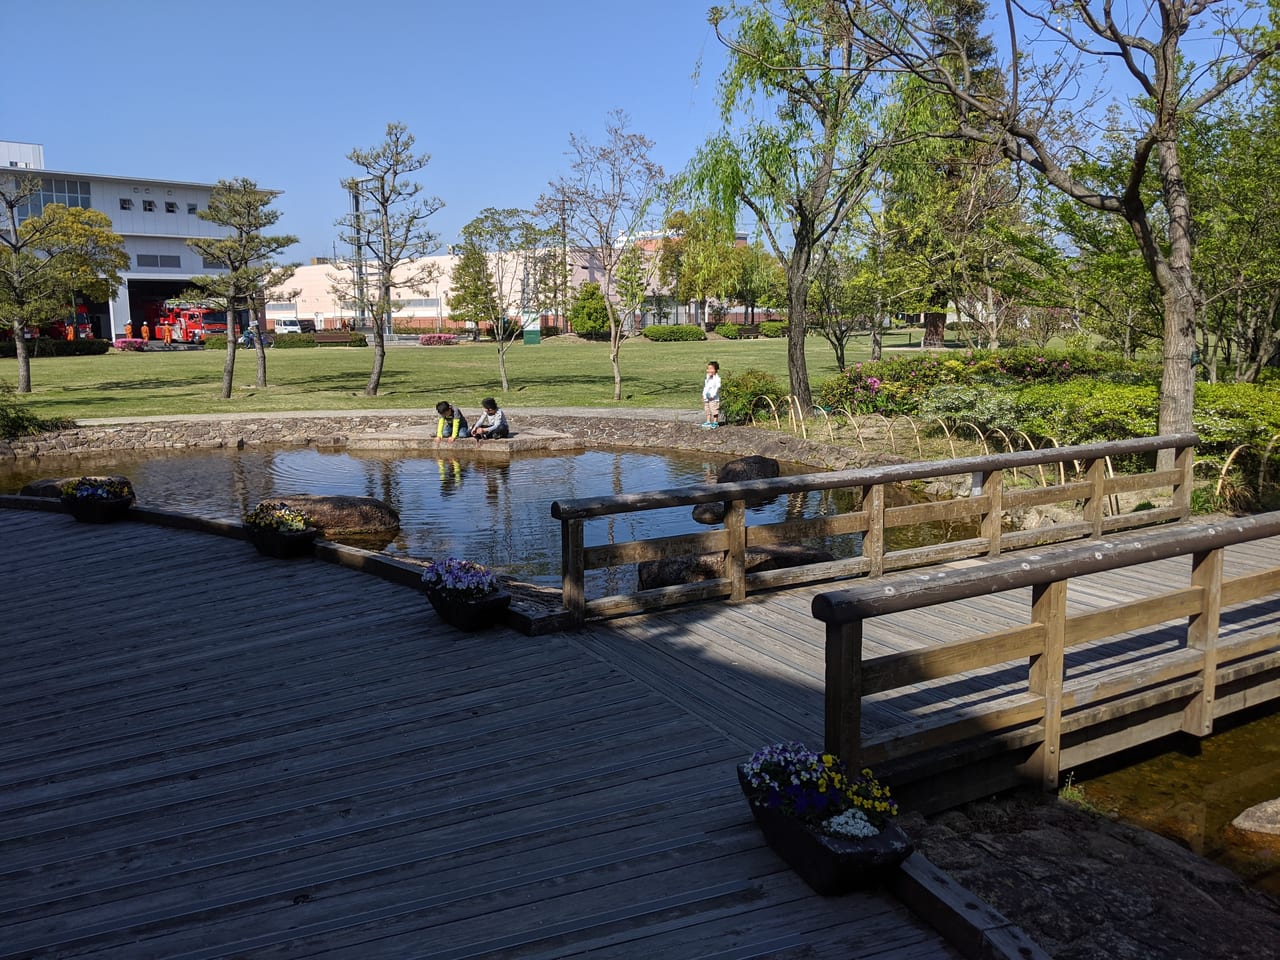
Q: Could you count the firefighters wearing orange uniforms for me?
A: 4